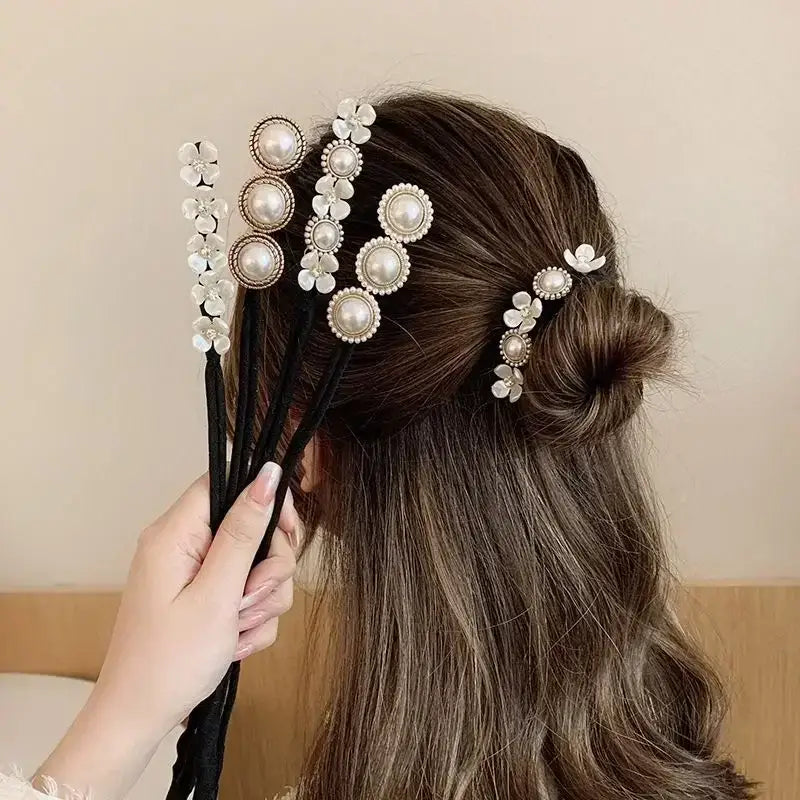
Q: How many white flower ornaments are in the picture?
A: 11